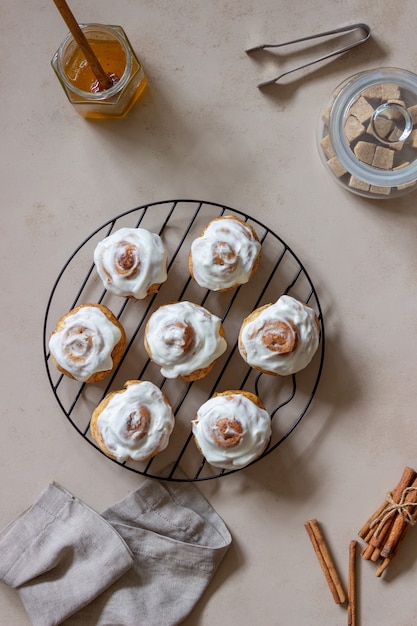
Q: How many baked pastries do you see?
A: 7